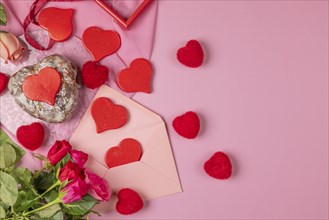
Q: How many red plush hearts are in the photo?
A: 7